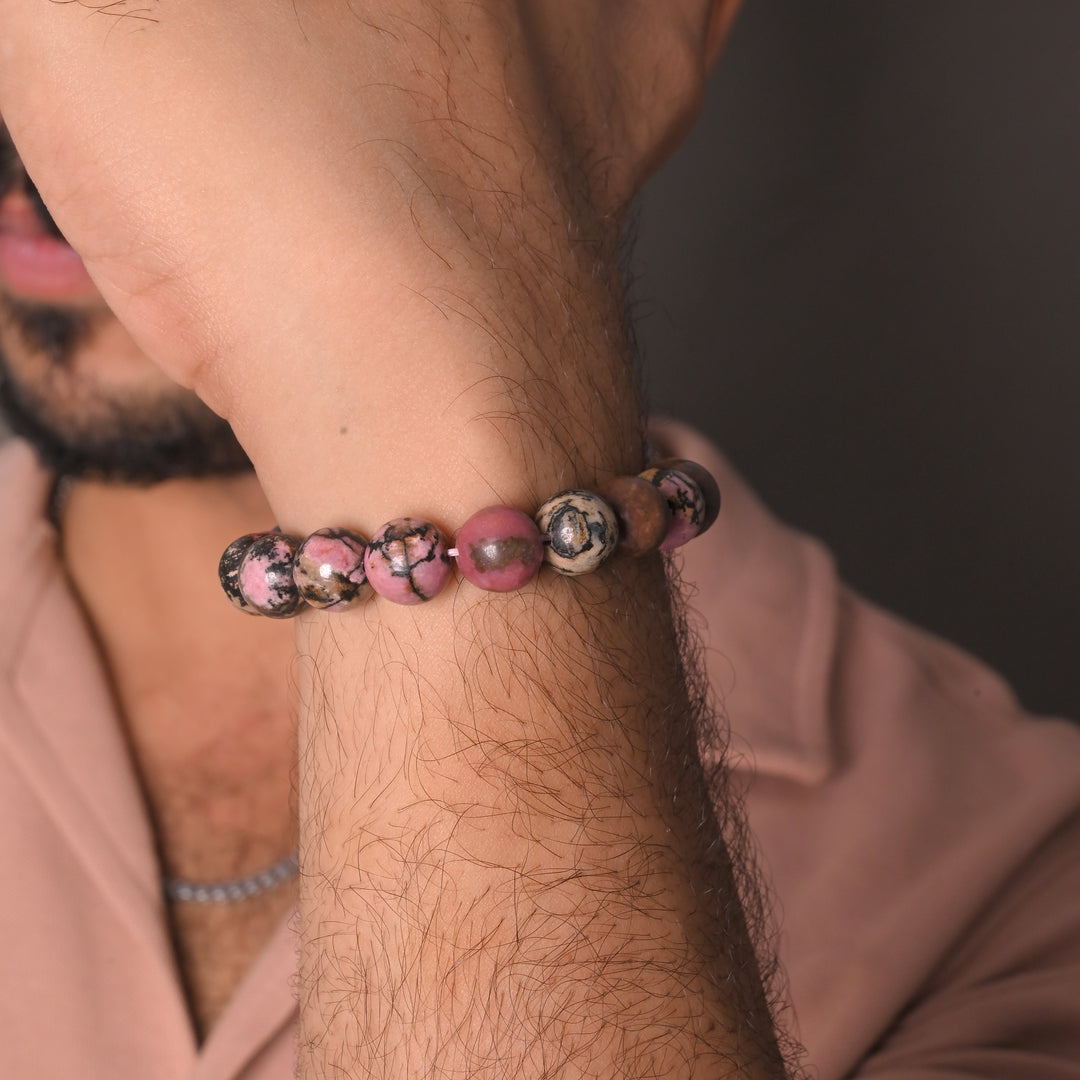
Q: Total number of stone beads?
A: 9